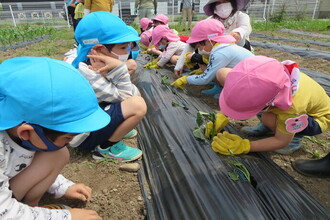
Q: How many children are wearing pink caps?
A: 6